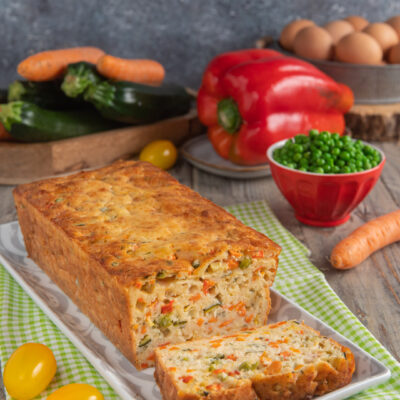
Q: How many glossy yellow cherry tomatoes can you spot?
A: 3